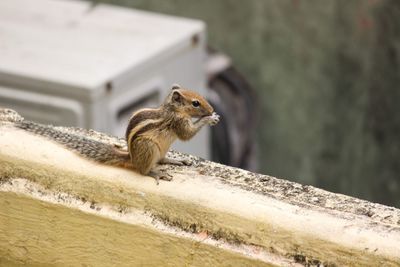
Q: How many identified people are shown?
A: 0